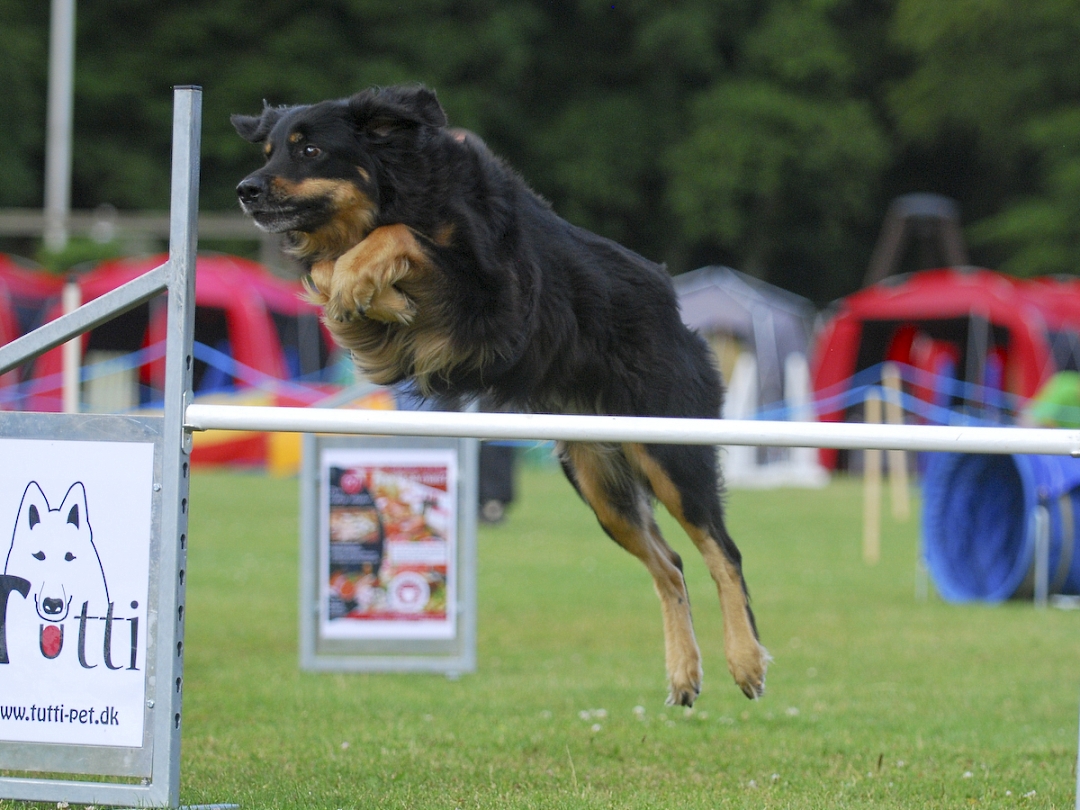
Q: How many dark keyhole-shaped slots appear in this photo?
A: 9